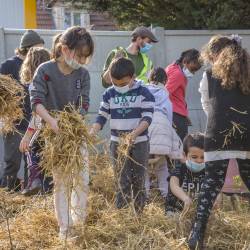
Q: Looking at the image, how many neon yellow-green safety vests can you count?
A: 1